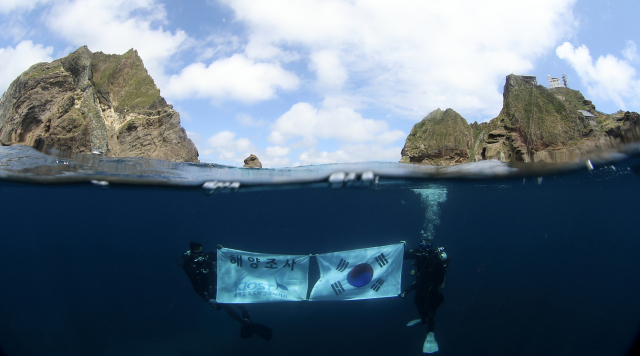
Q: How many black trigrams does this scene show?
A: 4